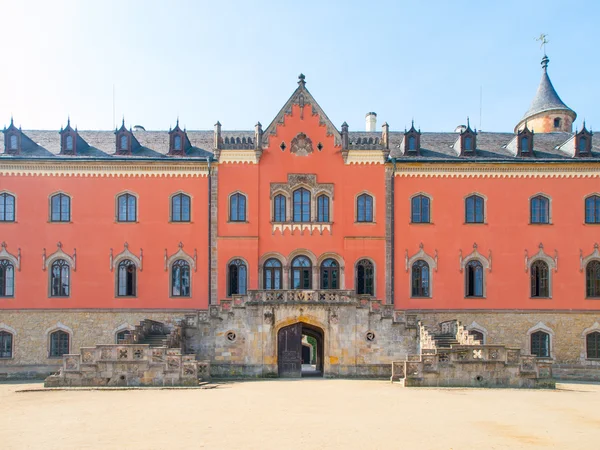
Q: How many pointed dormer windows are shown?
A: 8